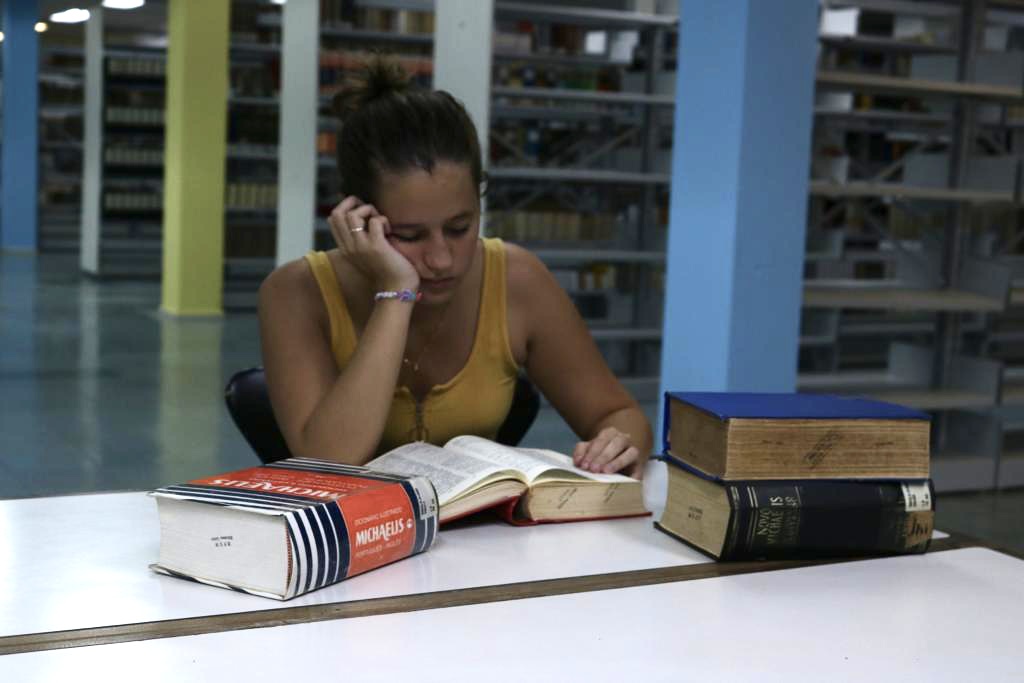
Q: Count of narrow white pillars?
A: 3